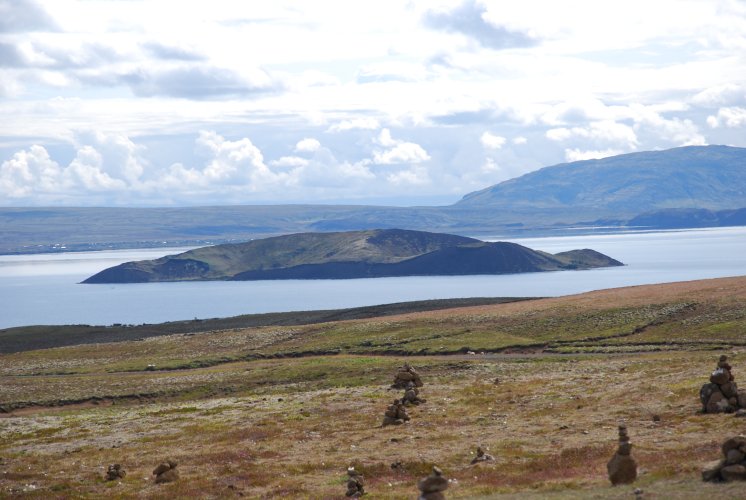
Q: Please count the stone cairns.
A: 11